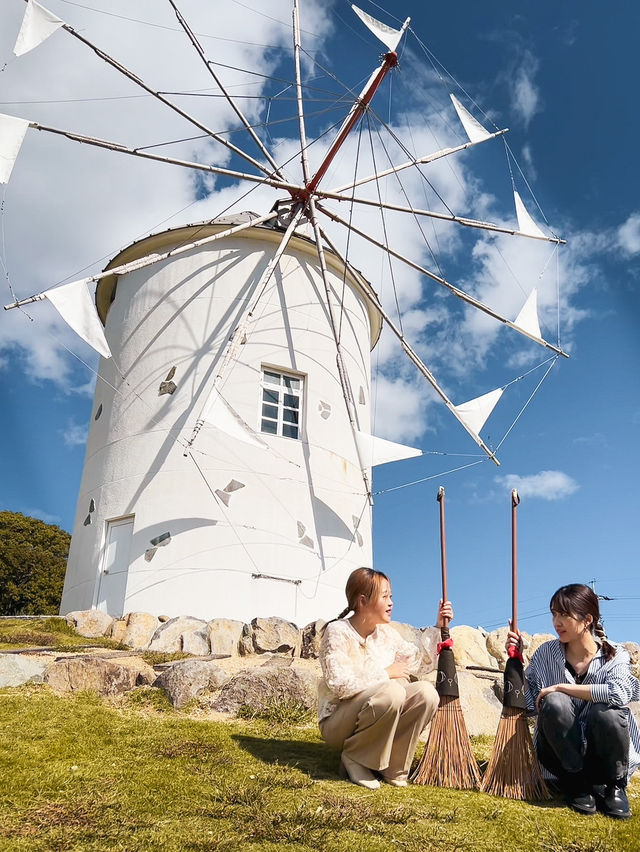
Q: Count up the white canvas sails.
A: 10